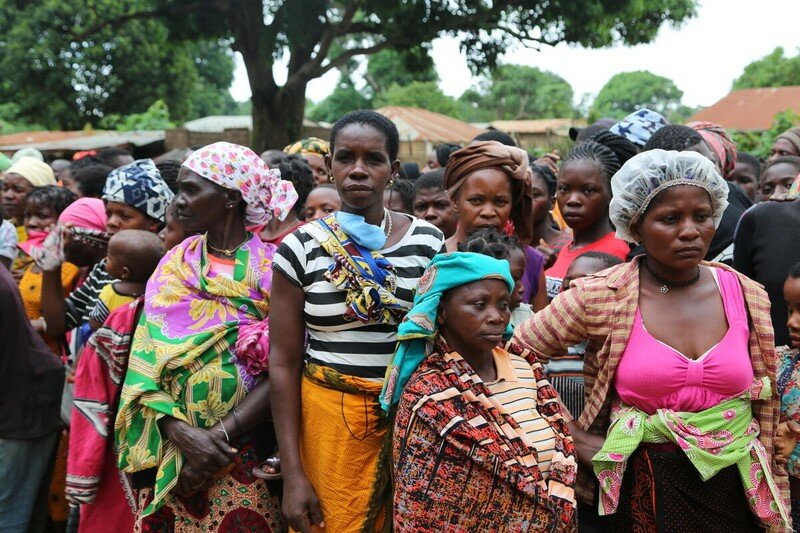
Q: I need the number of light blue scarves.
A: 1